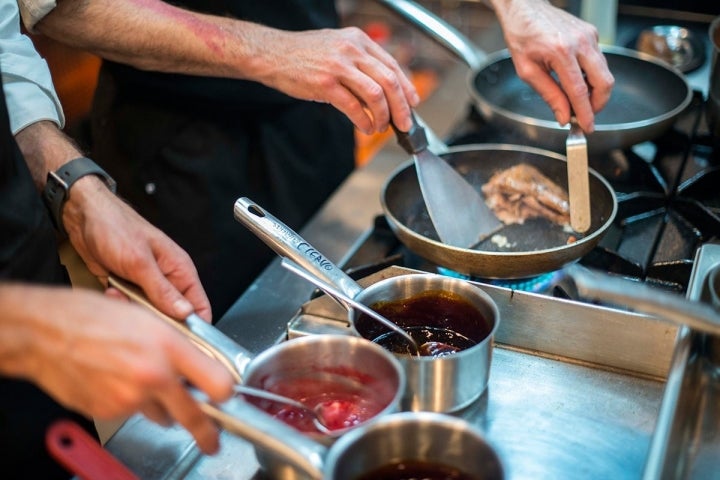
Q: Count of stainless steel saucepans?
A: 3